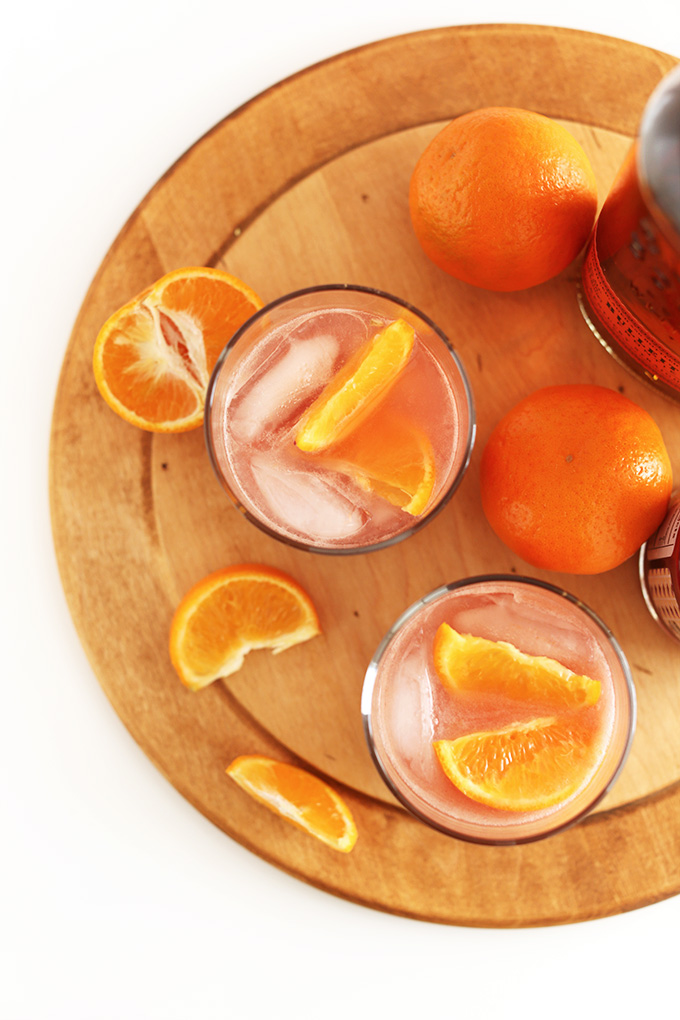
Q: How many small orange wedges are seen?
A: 6